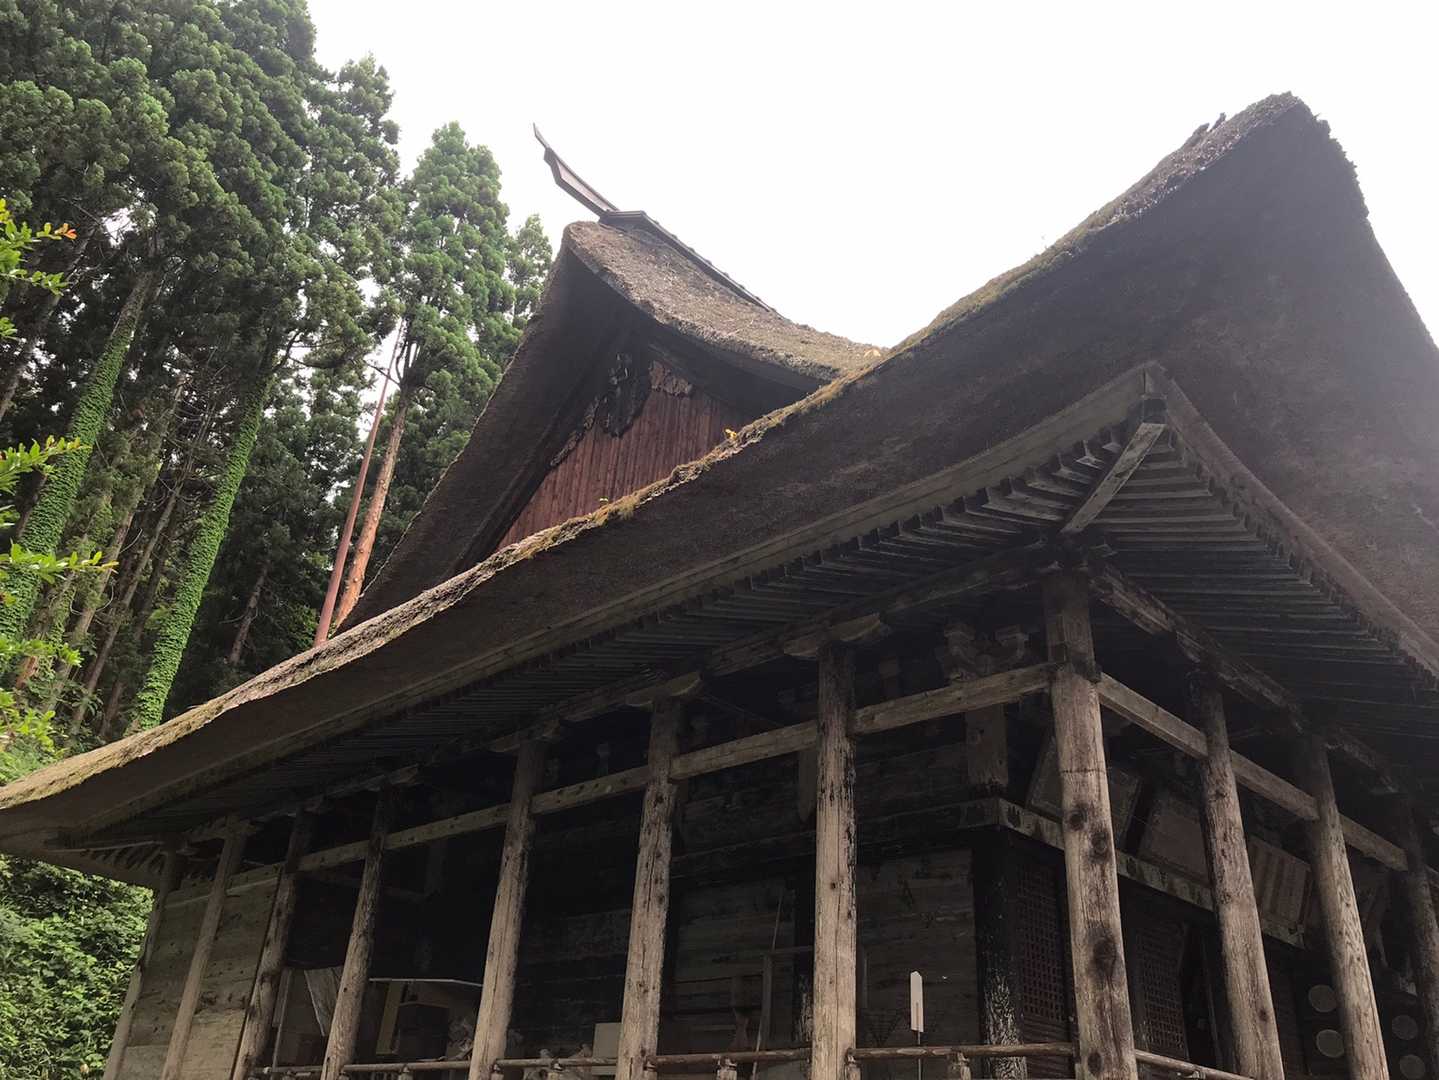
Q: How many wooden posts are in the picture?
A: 11